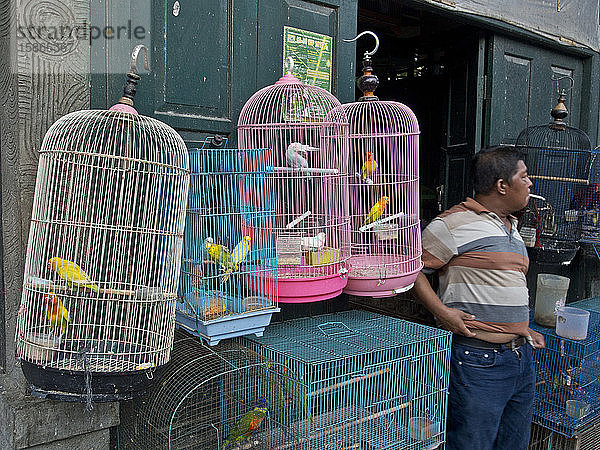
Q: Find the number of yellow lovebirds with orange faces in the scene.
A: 4